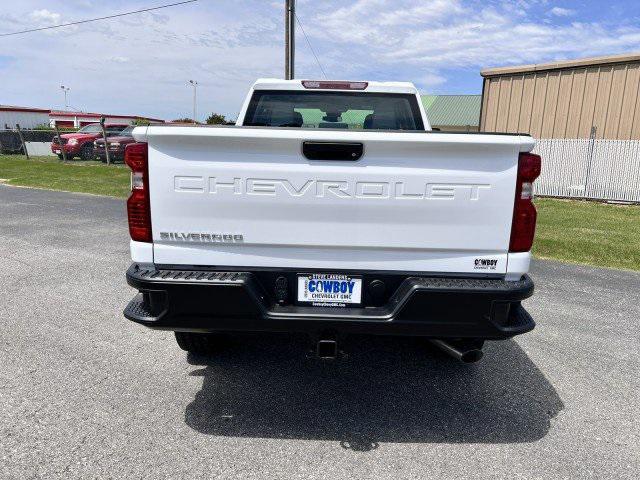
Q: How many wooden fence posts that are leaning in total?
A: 3